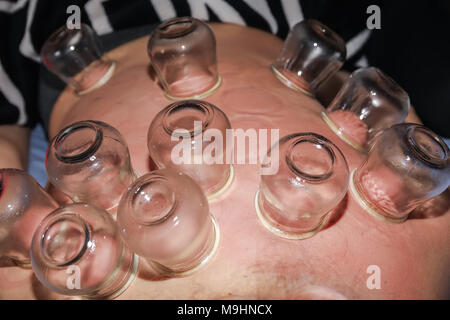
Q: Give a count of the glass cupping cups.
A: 11